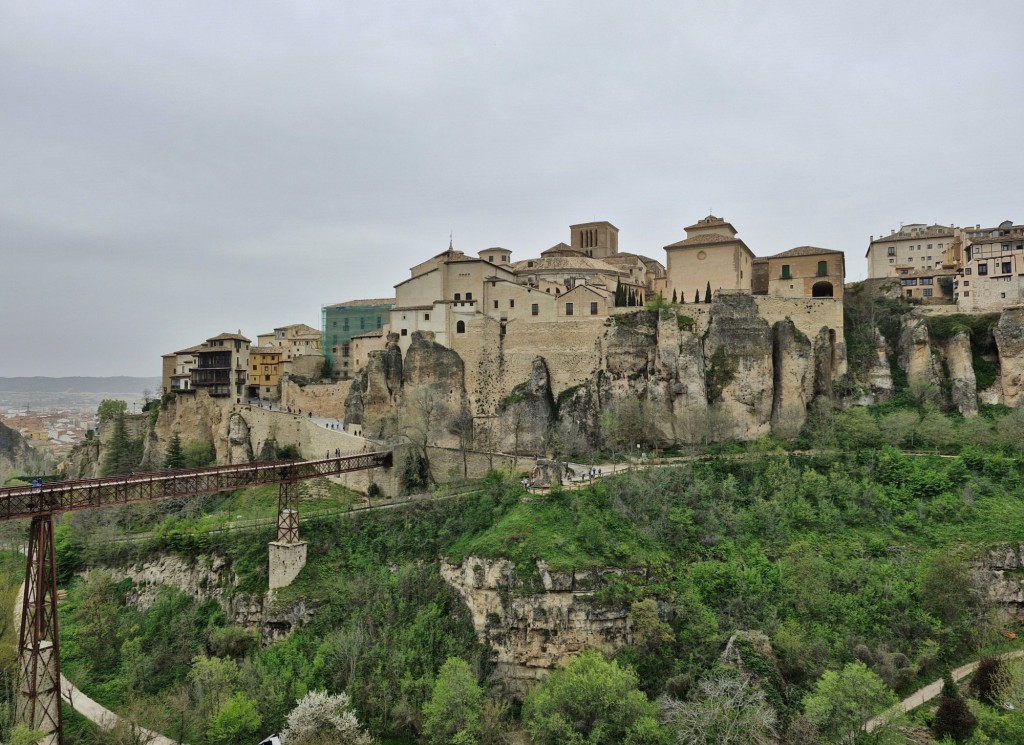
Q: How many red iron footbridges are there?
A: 1